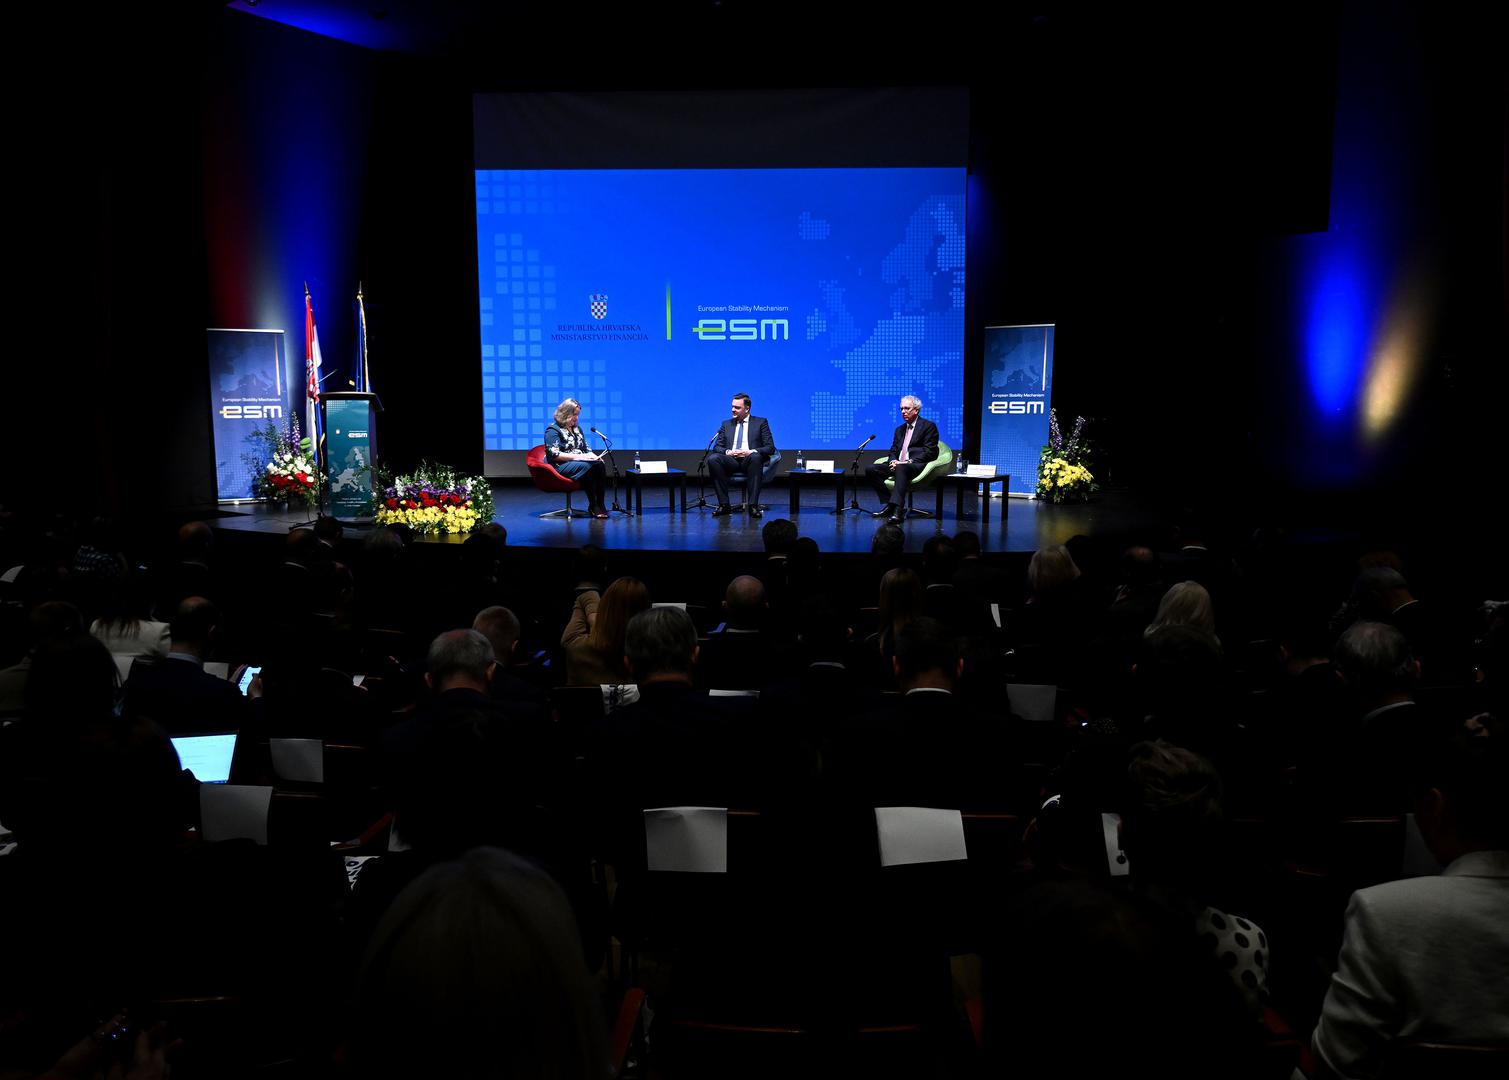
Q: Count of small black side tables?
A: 3